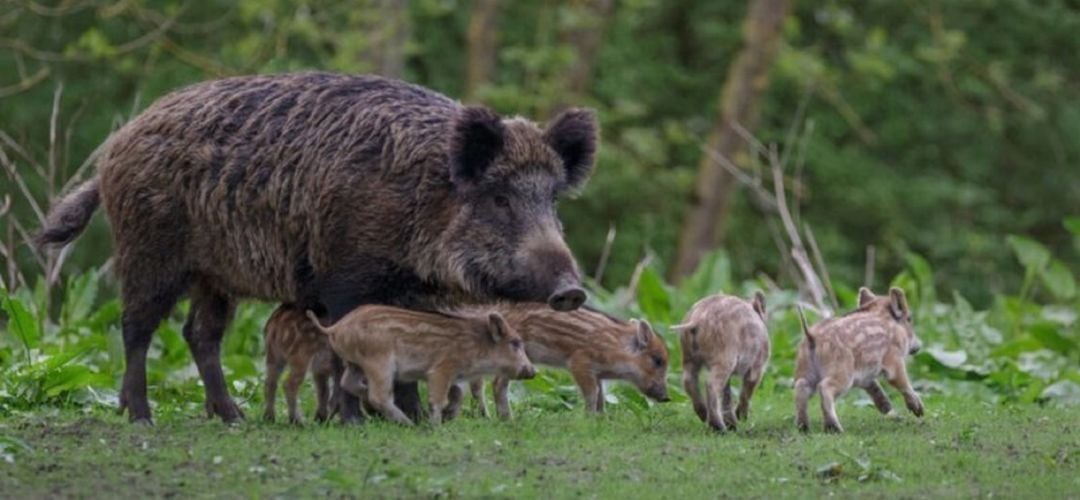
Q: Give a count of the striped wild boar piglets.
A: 5